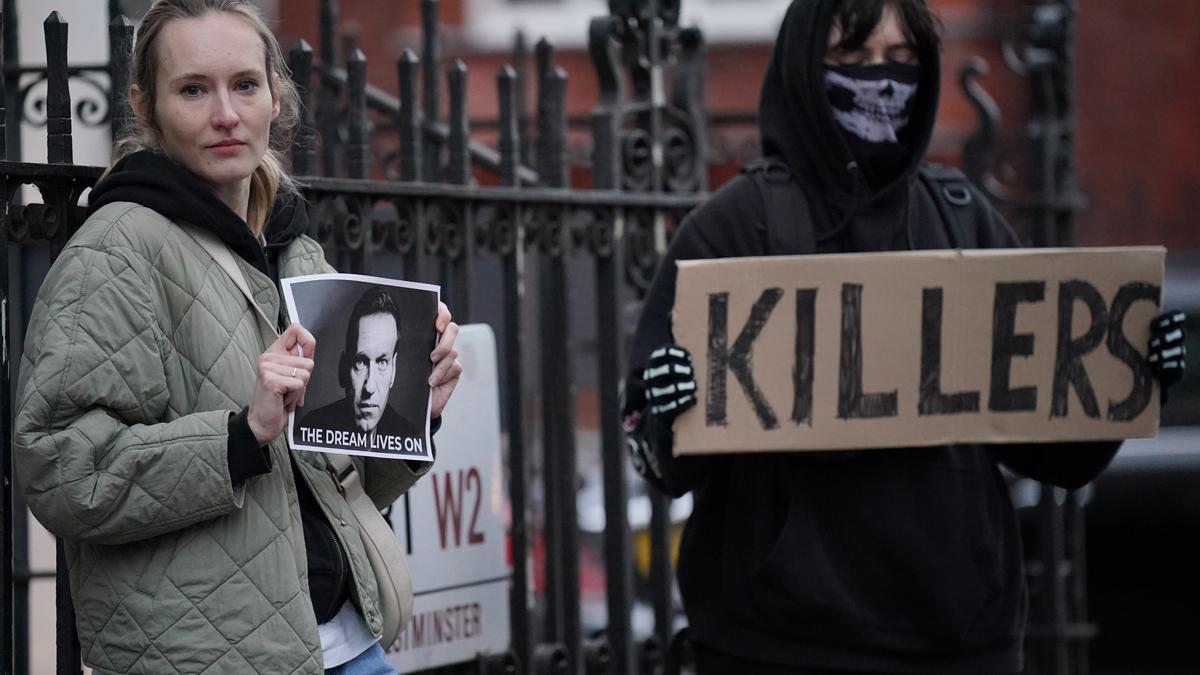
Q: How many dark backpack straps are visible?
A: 2